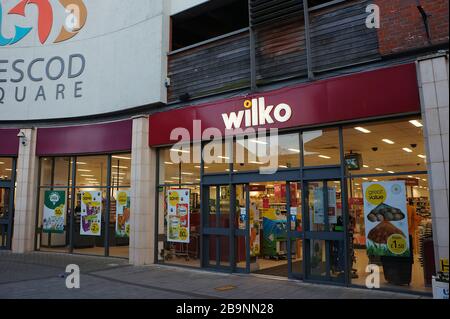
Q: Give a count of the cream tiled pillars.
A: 3